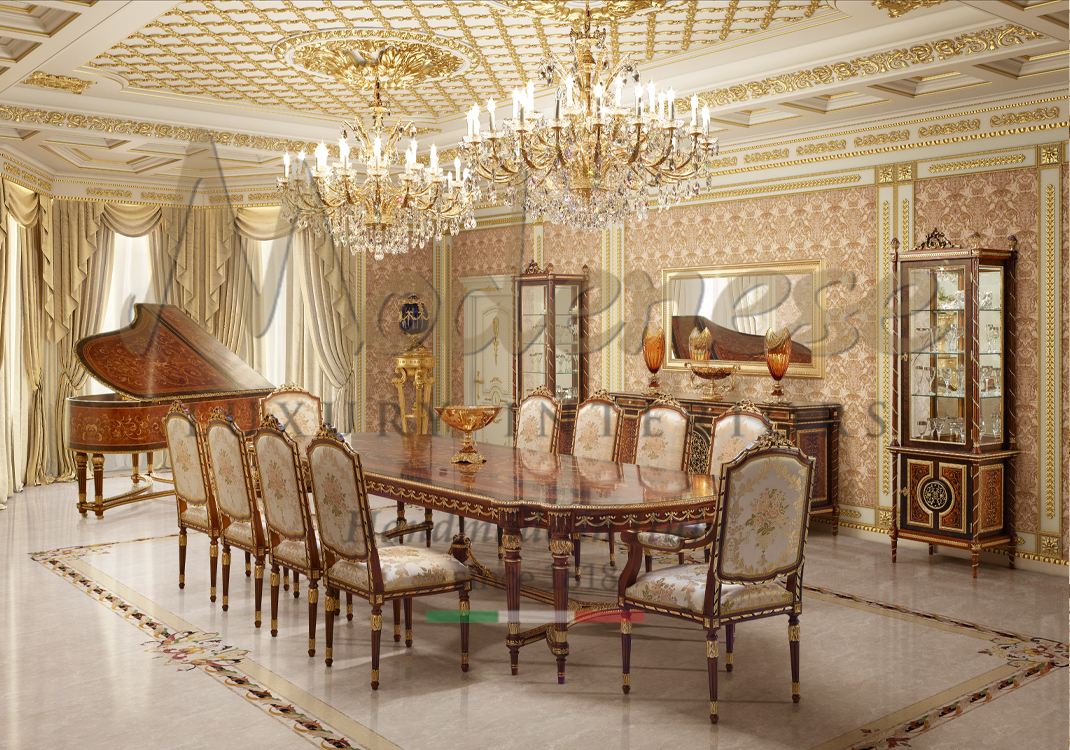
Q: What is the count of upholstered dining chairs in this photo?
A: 10